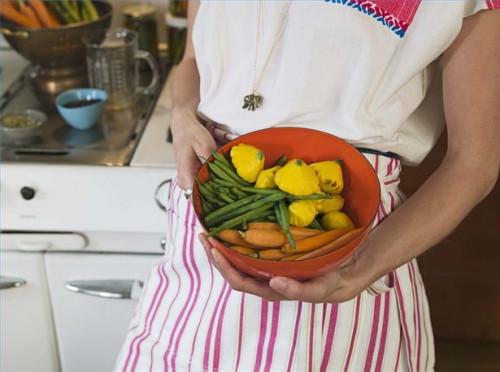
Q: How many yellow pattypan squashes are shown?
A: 7